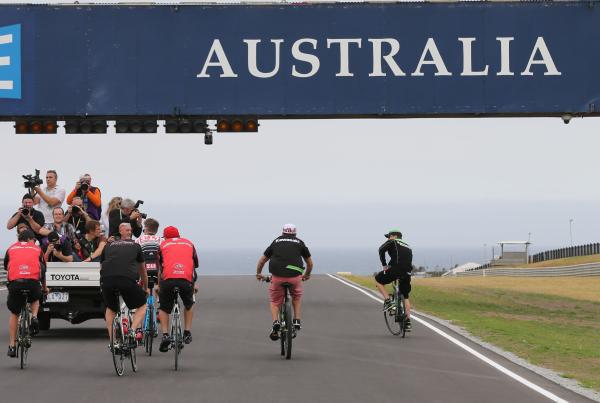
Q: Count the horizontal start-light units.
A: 5